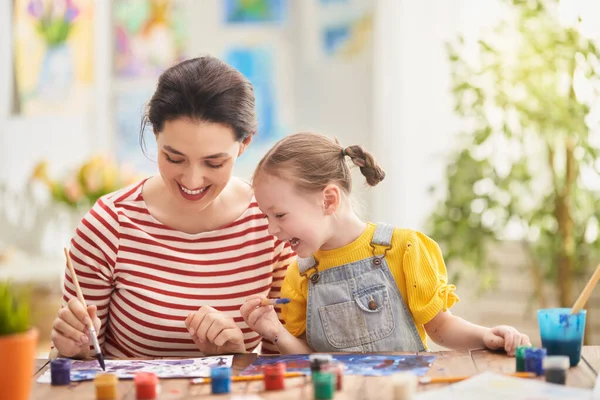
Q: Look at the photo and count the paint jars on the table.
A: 12